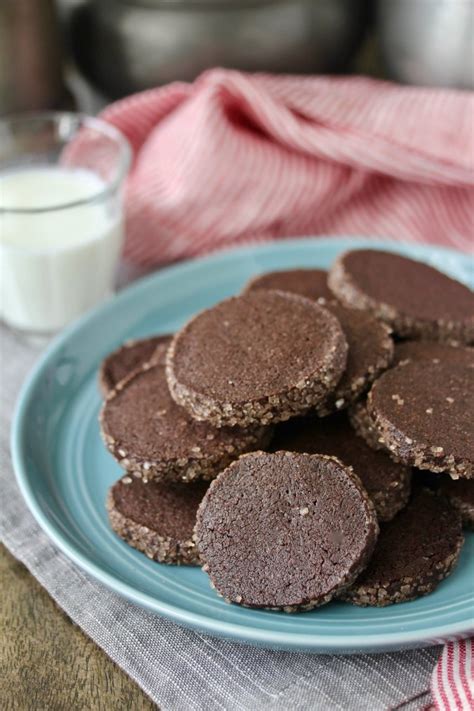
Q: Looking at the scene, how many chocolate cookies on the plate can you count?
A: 13